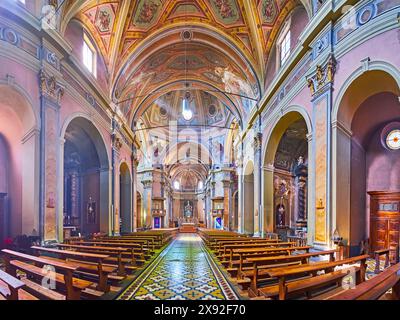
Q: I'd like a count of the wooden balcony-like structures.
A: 2